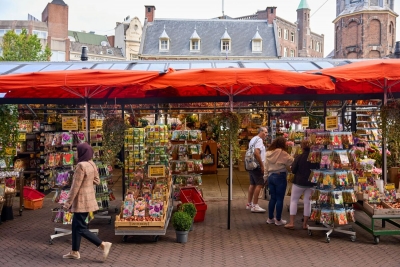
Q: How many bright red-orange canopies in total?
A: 3